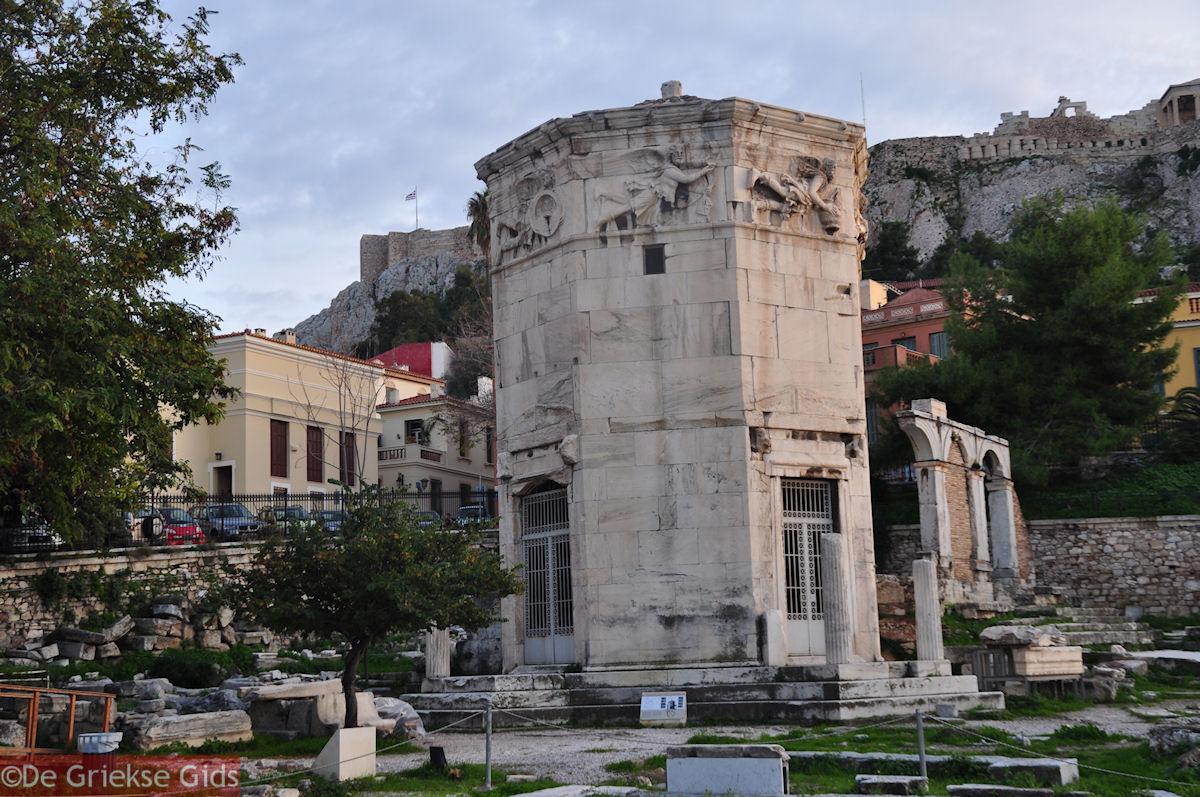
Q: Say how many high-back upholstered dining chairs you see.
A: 0